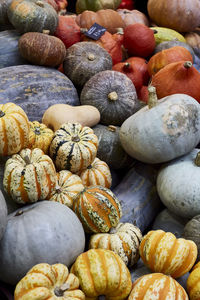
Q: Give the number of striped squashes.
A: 13